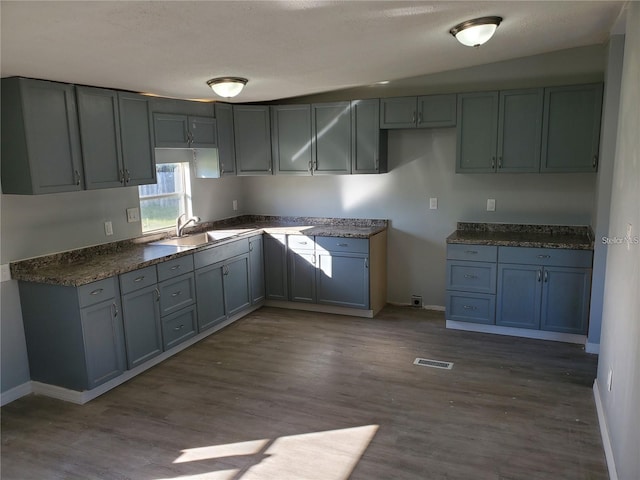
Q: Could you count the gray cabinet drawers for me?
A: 11